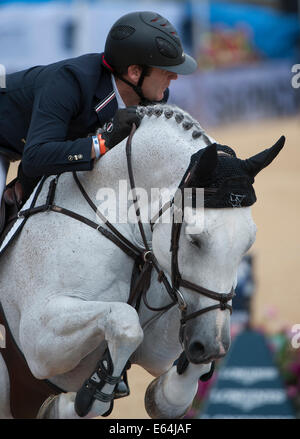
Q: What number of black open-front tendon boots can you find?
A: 2